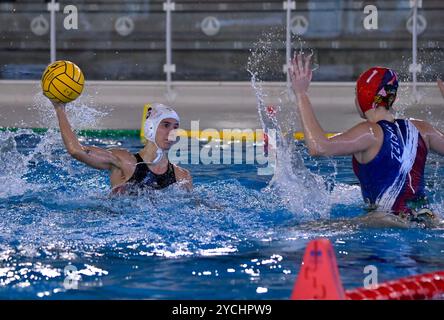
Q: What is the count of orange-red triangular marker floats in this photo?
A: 1